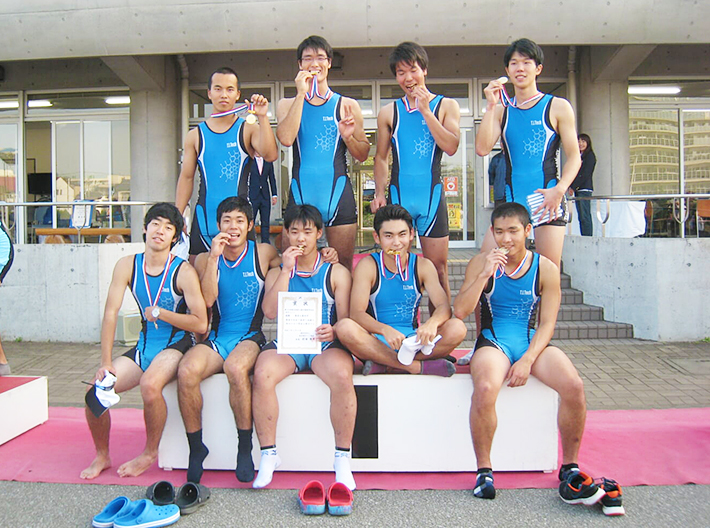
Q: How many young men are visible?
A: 9